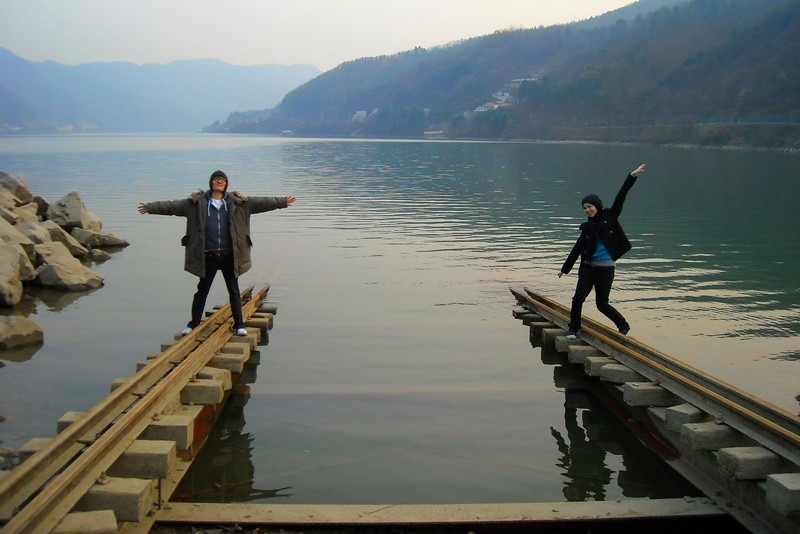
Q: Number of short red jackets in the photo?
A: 0